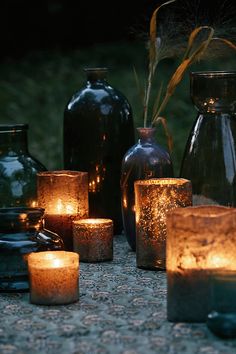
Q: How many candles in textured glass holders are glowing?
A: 5